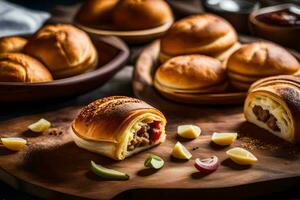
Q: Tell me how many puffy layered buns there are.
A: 10